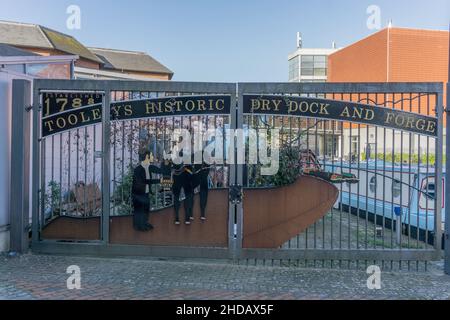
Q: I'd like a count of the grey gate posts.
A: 2